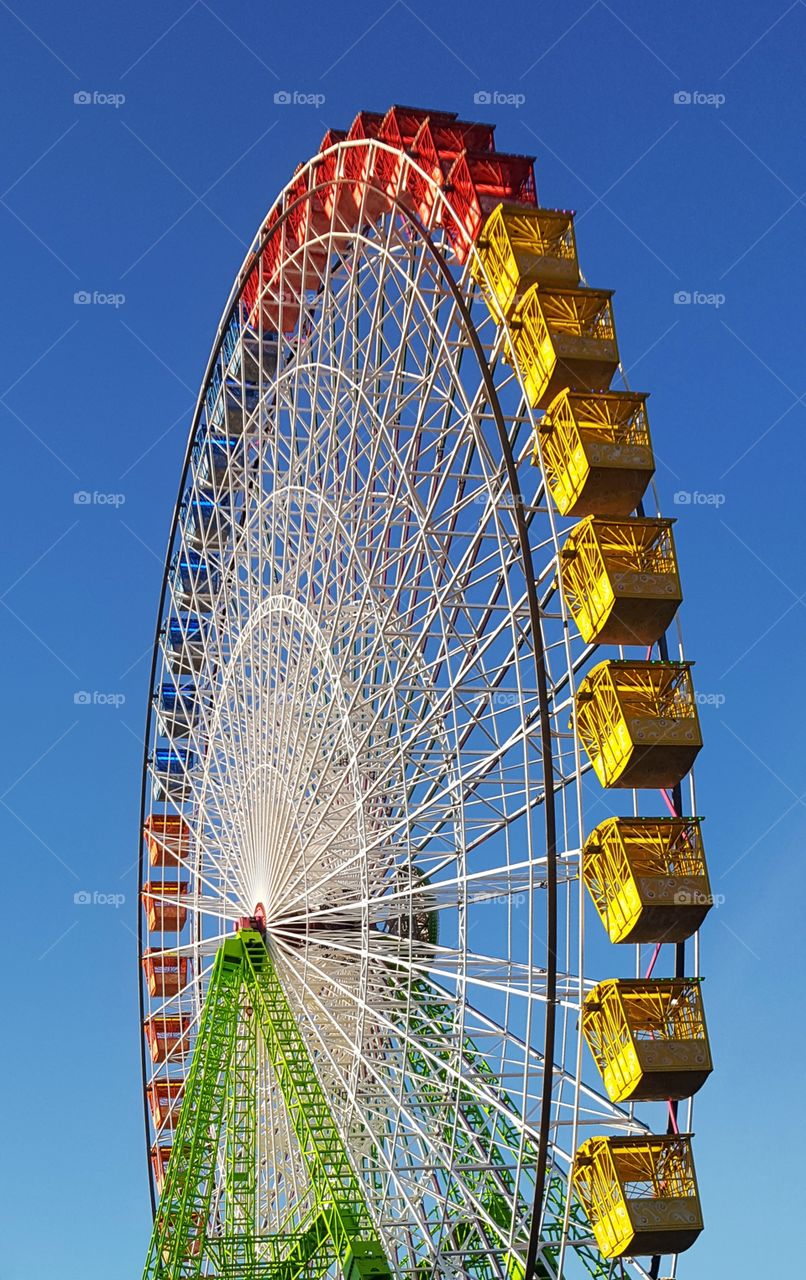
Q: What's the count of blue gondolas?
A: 8